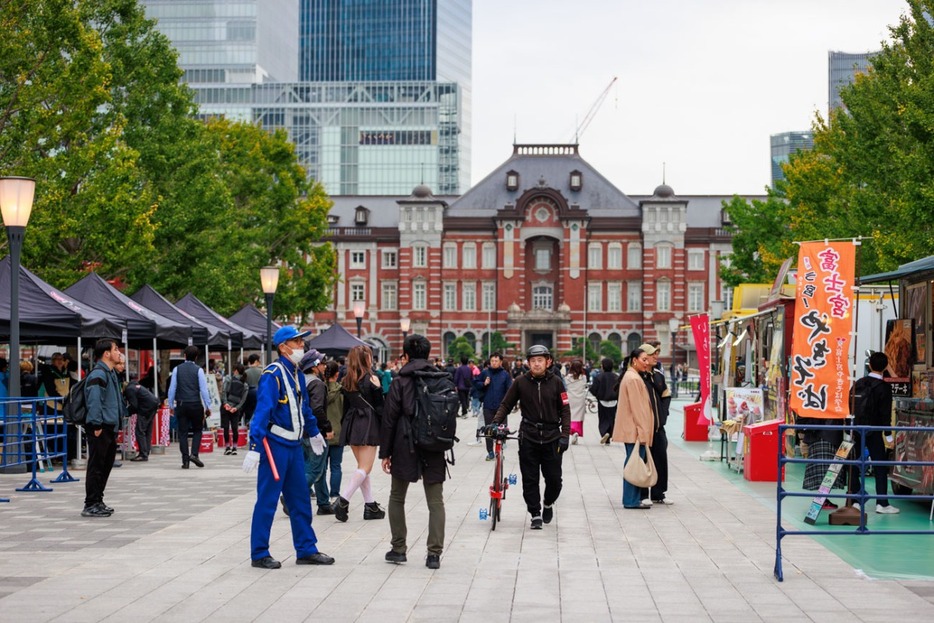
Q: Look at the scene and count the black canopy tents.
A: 6